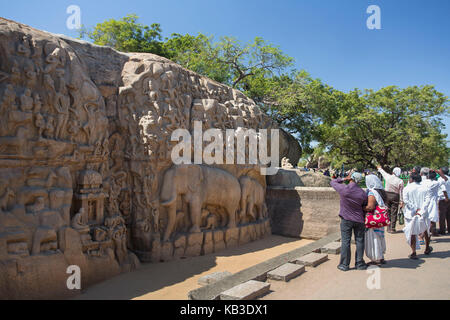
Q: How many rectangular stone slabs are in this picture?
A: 4